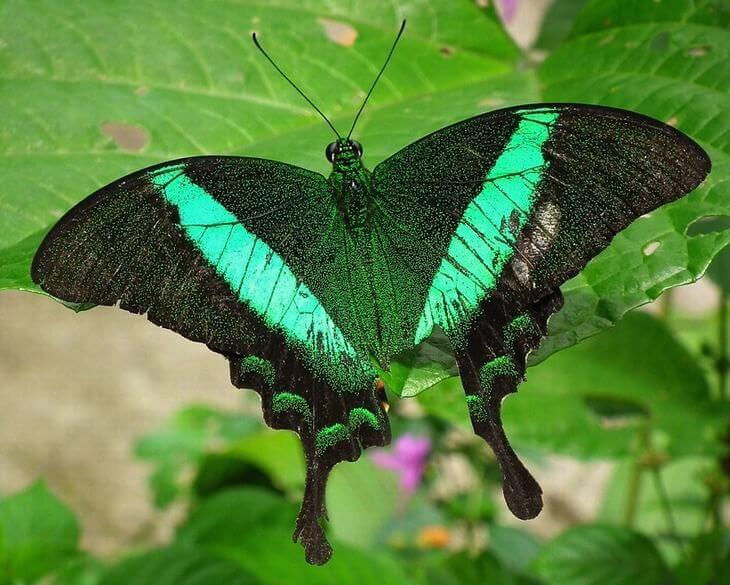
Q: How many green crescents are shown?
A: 7